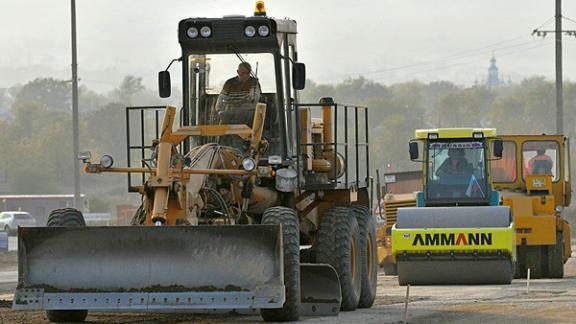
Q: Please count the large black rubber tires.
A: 4